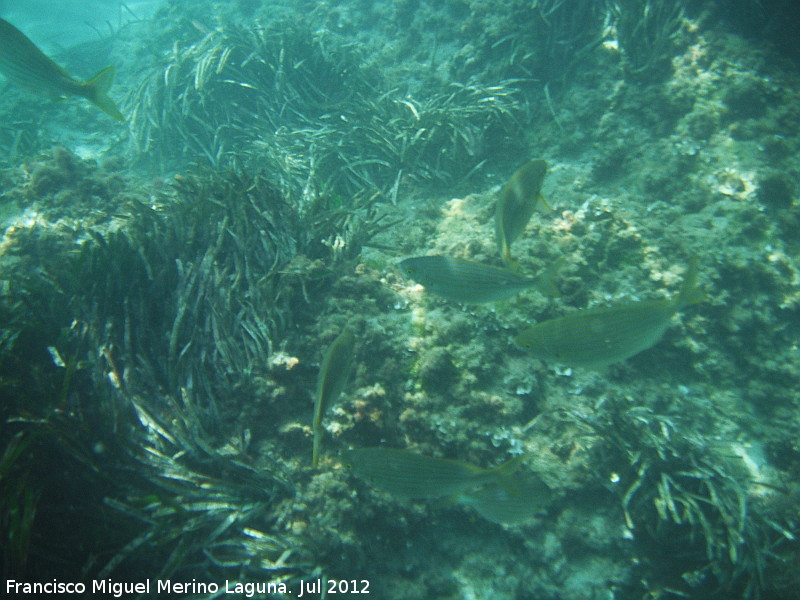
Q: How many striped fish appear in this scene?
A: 7